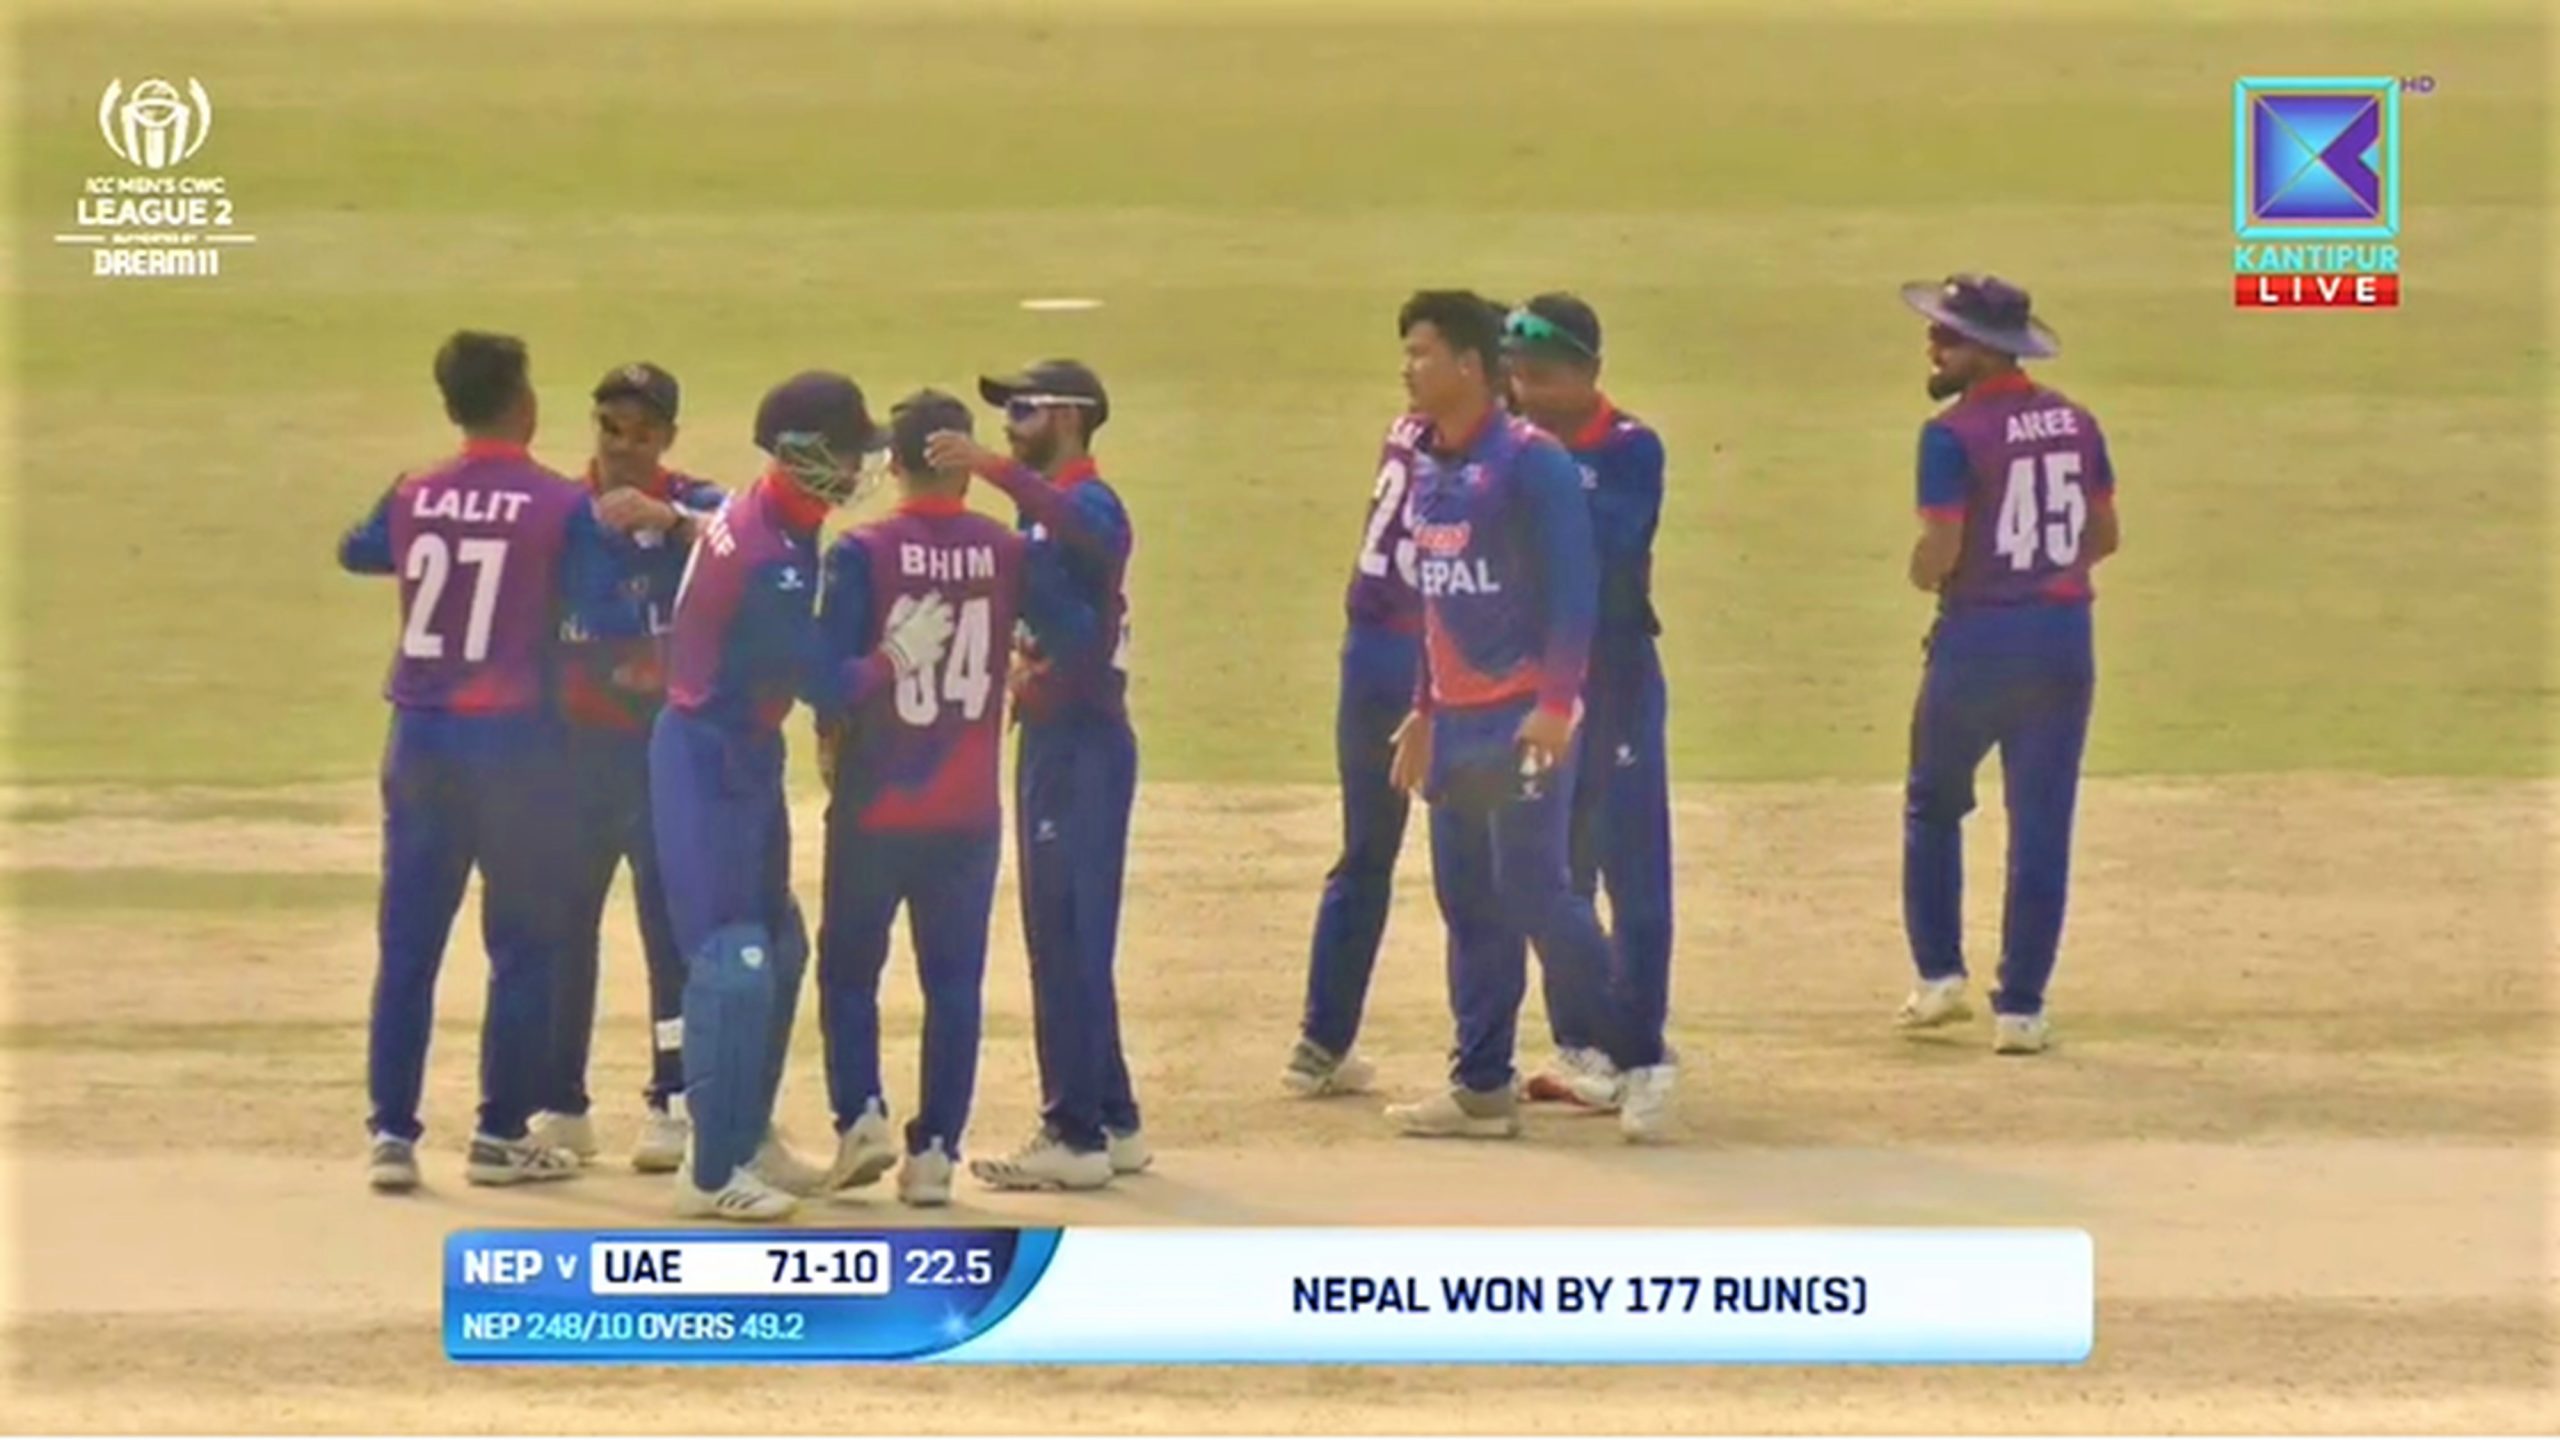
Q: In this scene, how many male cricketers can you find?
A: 9